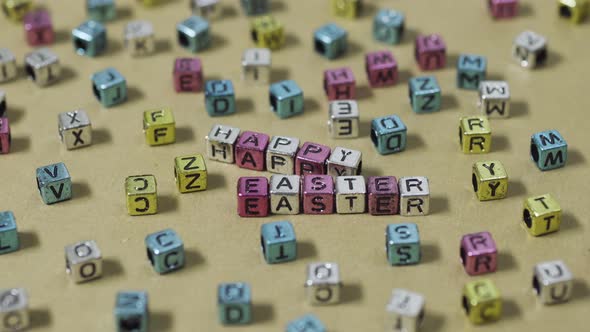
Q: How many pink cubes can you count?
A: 13